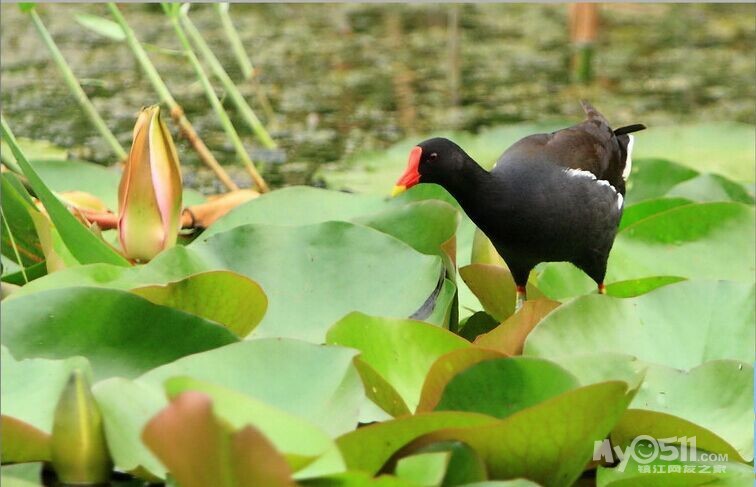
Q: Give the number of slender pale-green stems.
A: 5